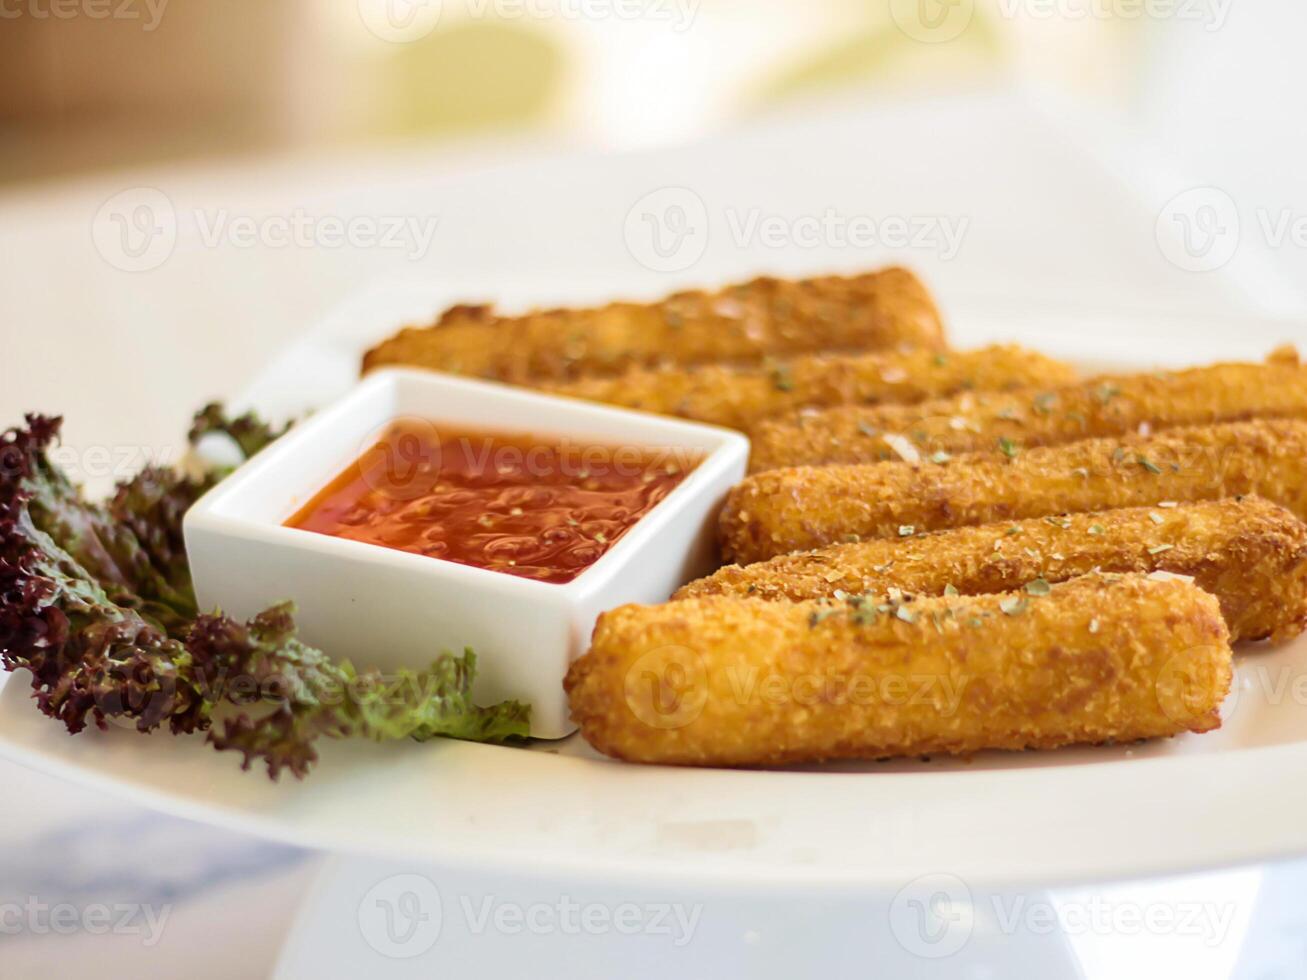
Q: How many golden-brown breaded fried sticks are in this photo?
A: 6